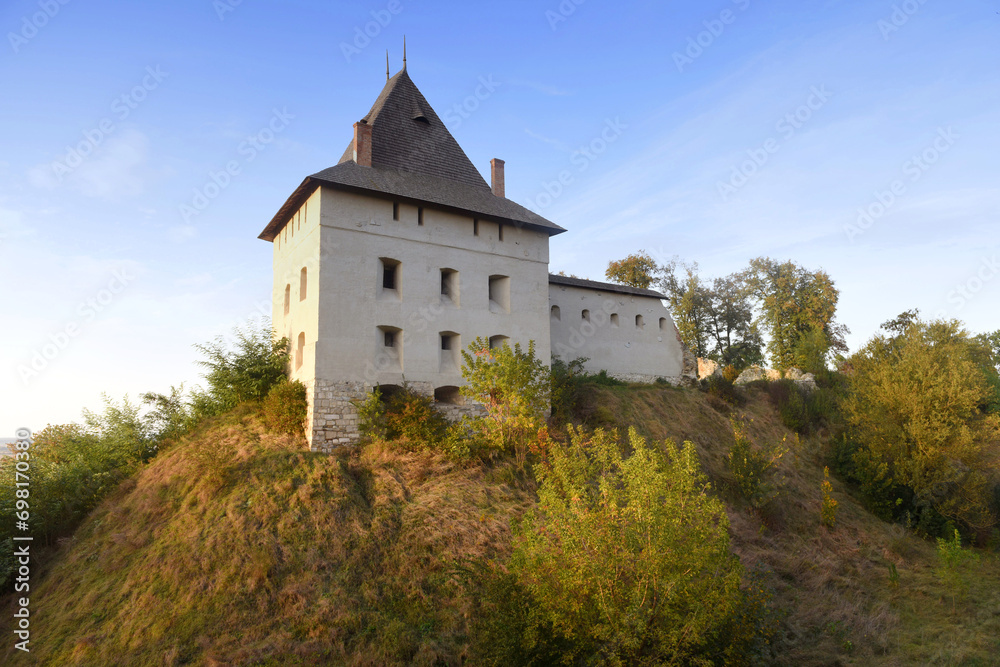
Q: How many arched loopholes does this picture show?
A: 5